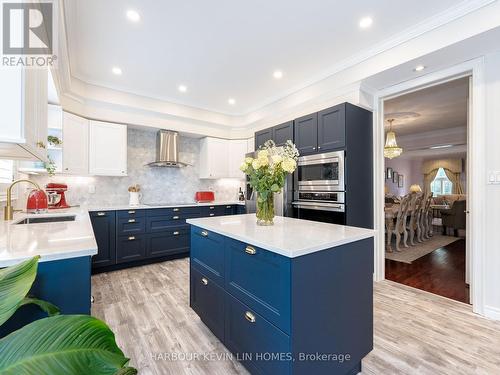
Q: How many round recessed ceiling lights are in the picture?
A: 7